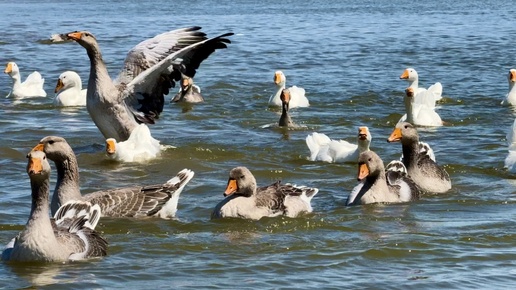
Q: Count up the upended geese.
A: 0